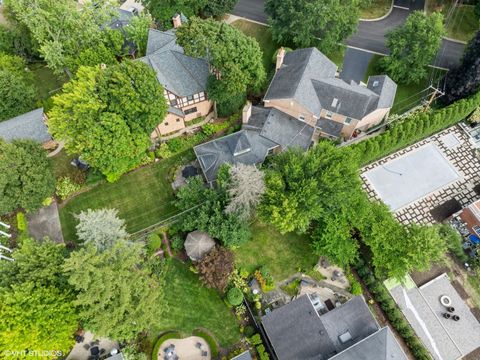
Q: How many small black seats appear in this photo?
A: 3